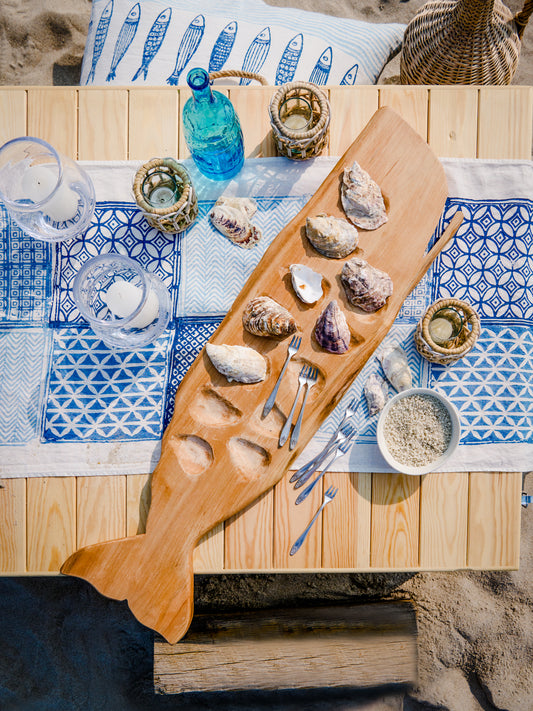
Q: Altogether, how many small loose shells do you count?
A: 3